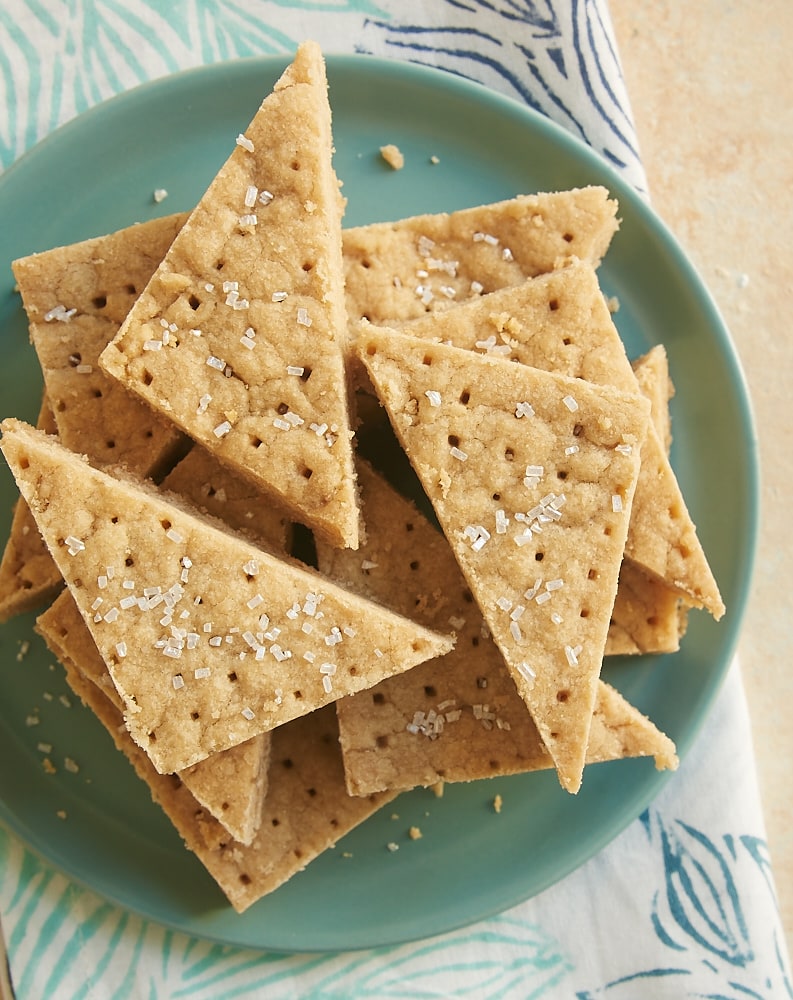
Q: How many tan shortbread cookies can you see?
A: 11